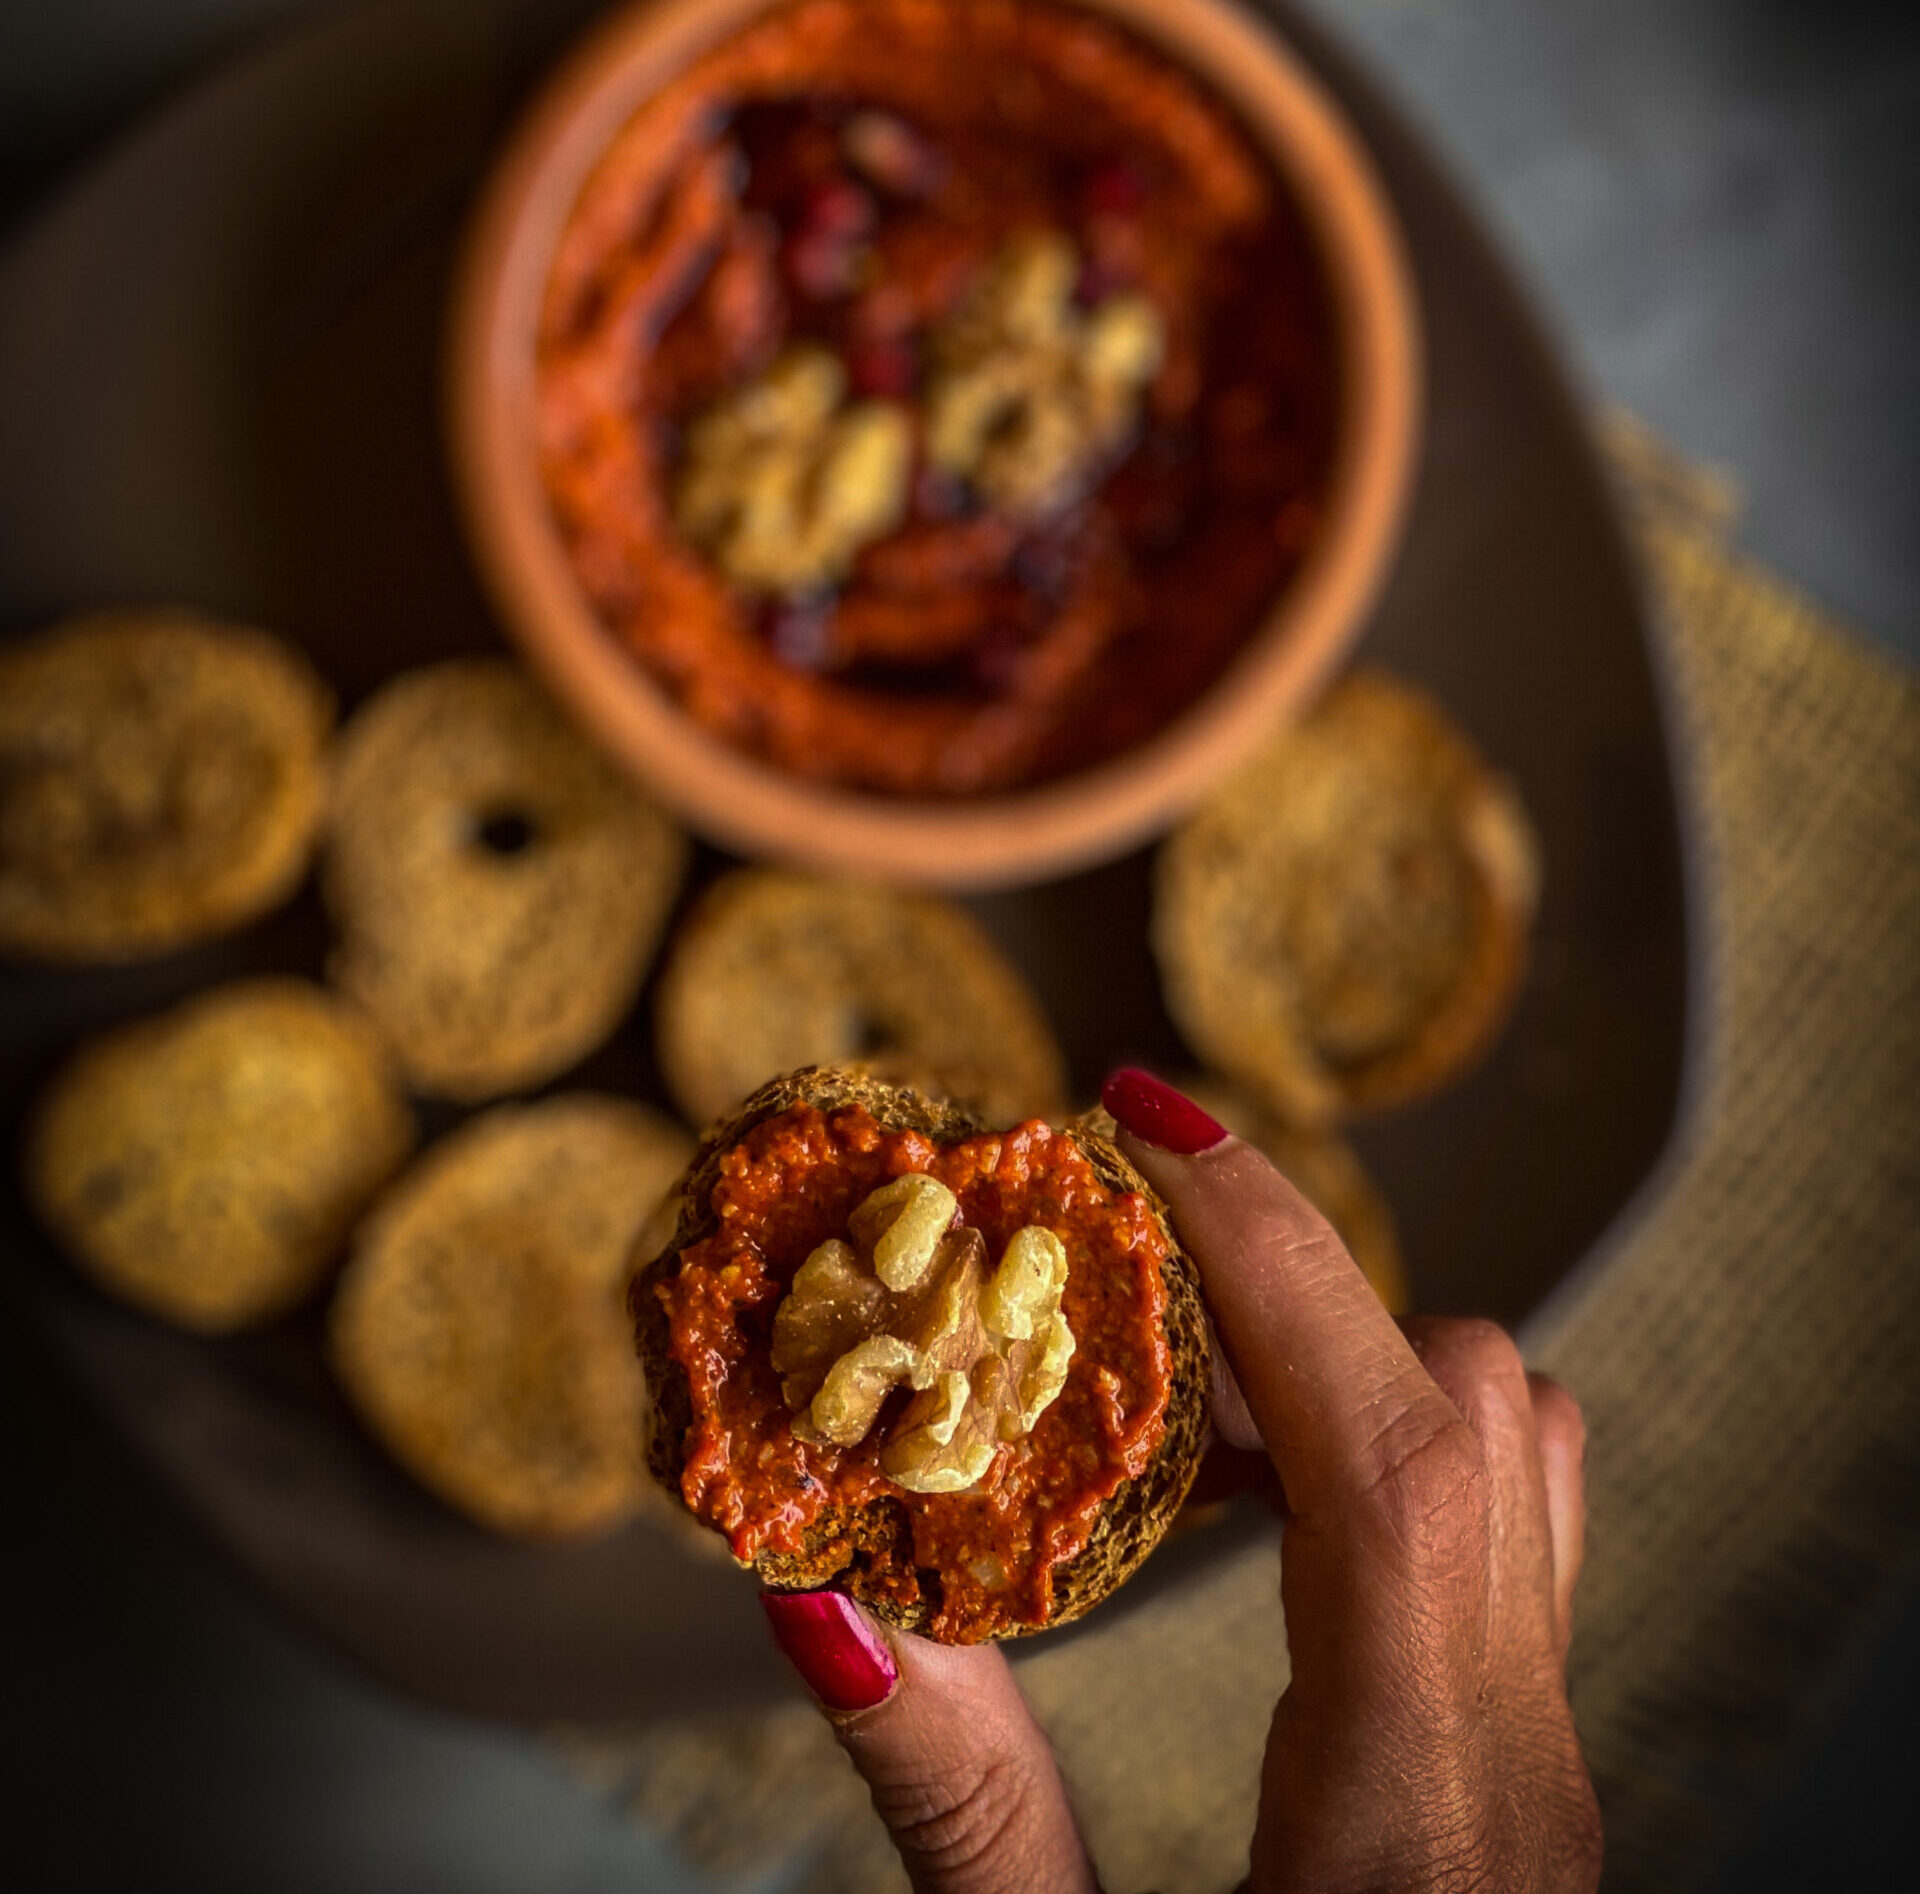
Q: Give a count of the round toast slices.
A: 8